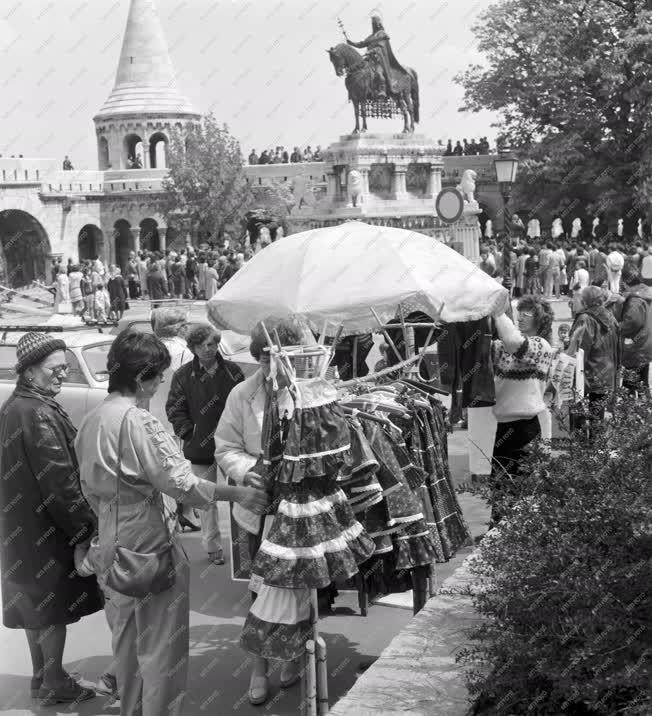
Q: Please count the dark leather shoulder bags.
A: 1